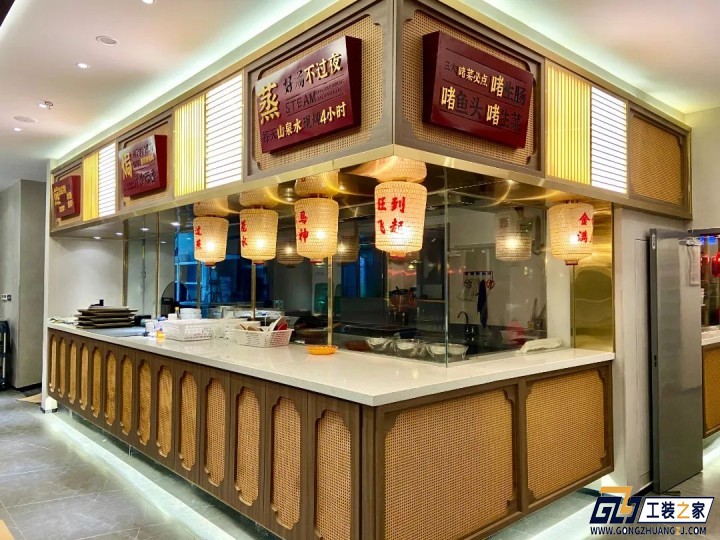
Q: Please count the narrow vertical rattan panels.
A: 14